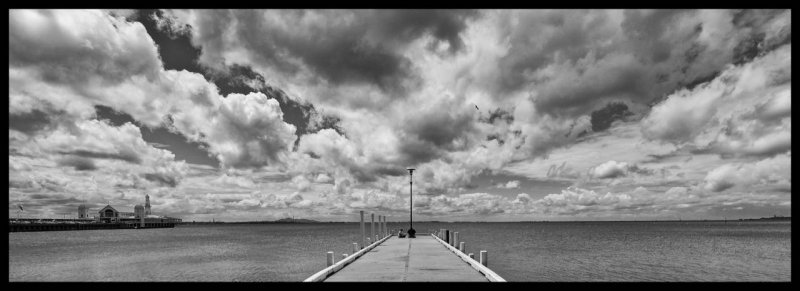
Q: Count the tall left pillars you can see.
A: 4